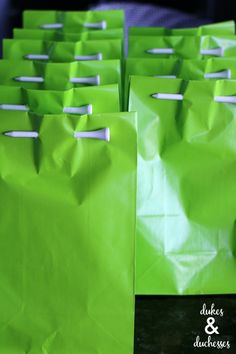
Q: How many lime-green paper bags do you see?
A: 10